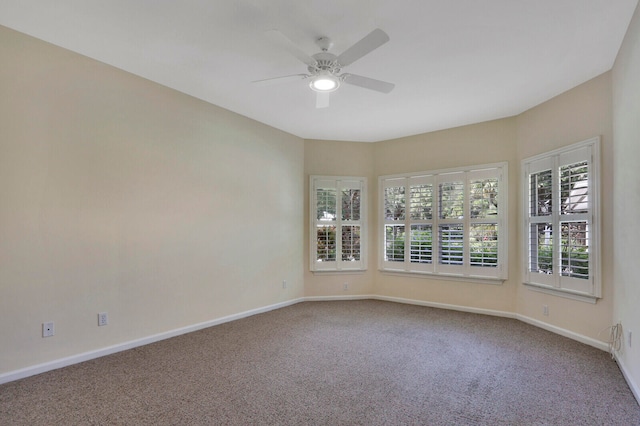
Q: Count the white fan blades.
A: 5